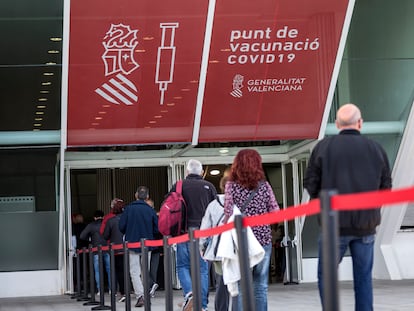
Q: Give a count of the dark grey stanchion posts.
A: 11